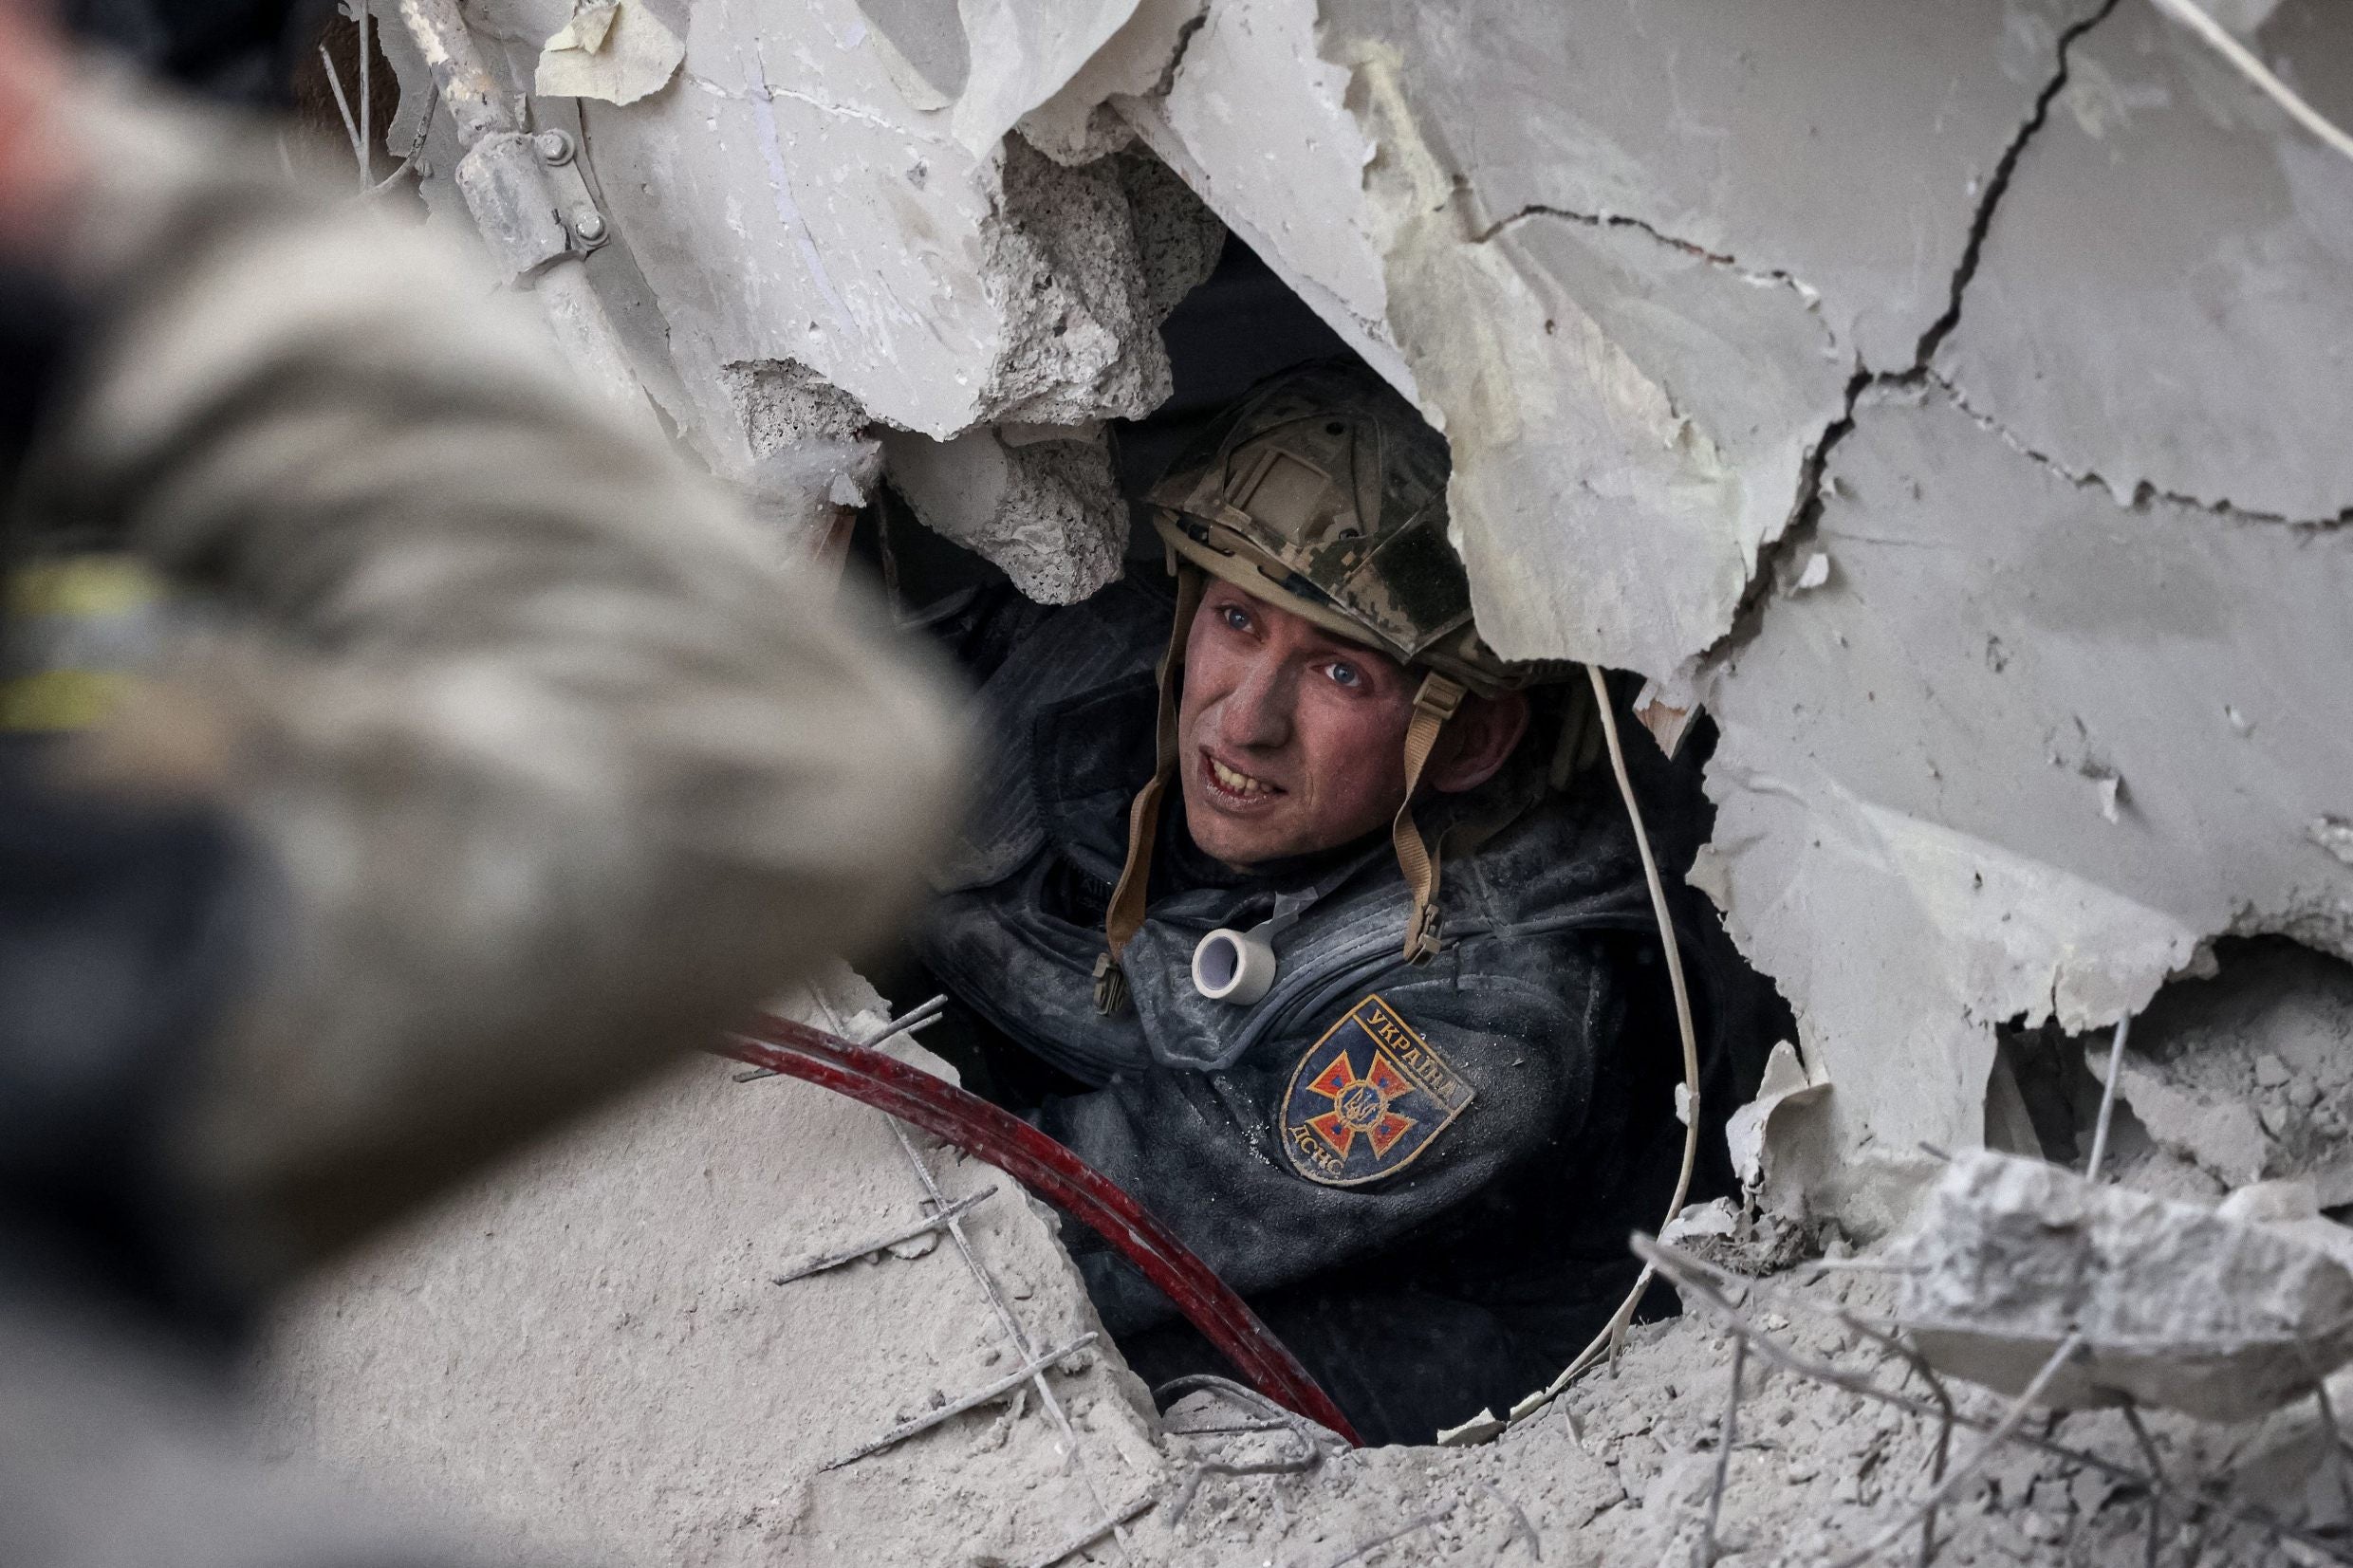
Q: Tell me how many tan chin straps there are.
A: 2